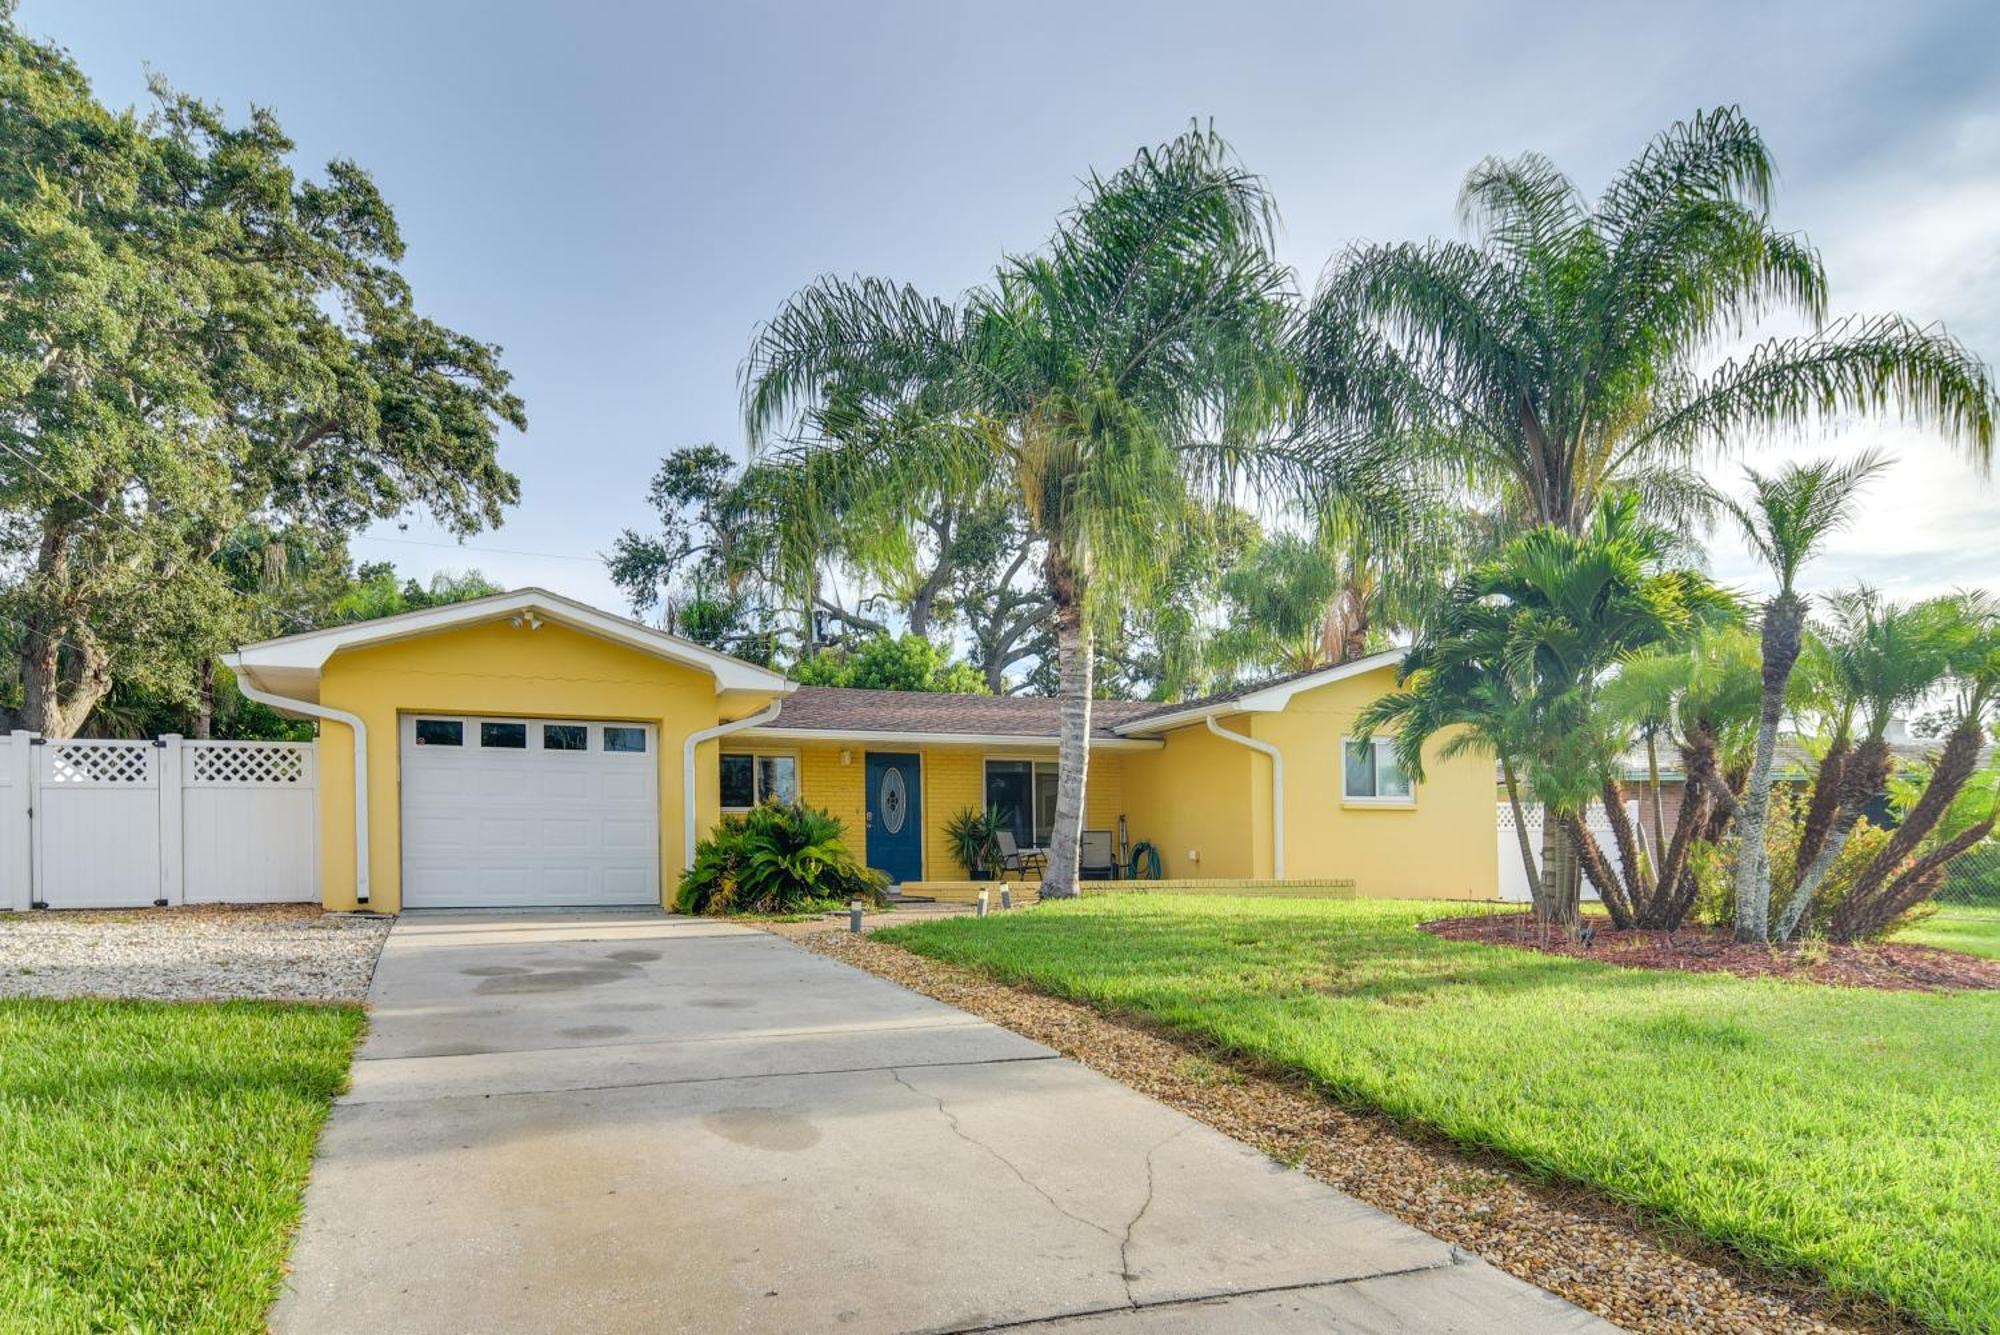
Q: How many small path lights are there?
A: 3